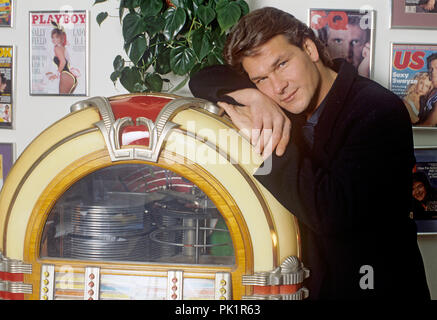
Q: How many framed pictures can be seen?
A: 8